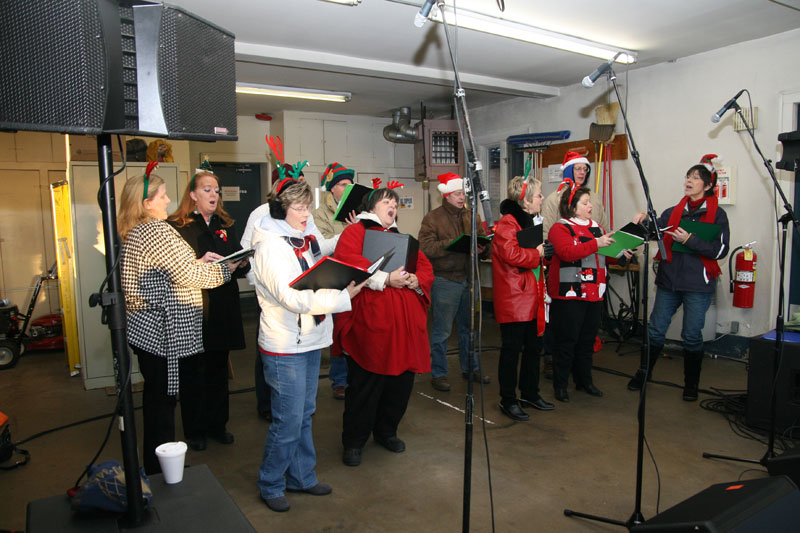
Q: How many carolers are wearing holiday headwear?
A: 11